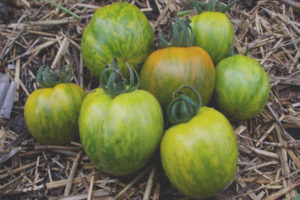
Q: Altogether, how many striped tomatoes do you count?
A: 7